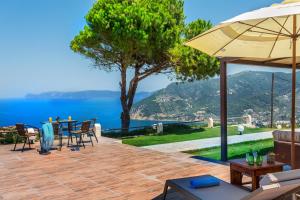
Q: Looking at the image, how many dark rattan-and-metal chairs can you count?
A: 4